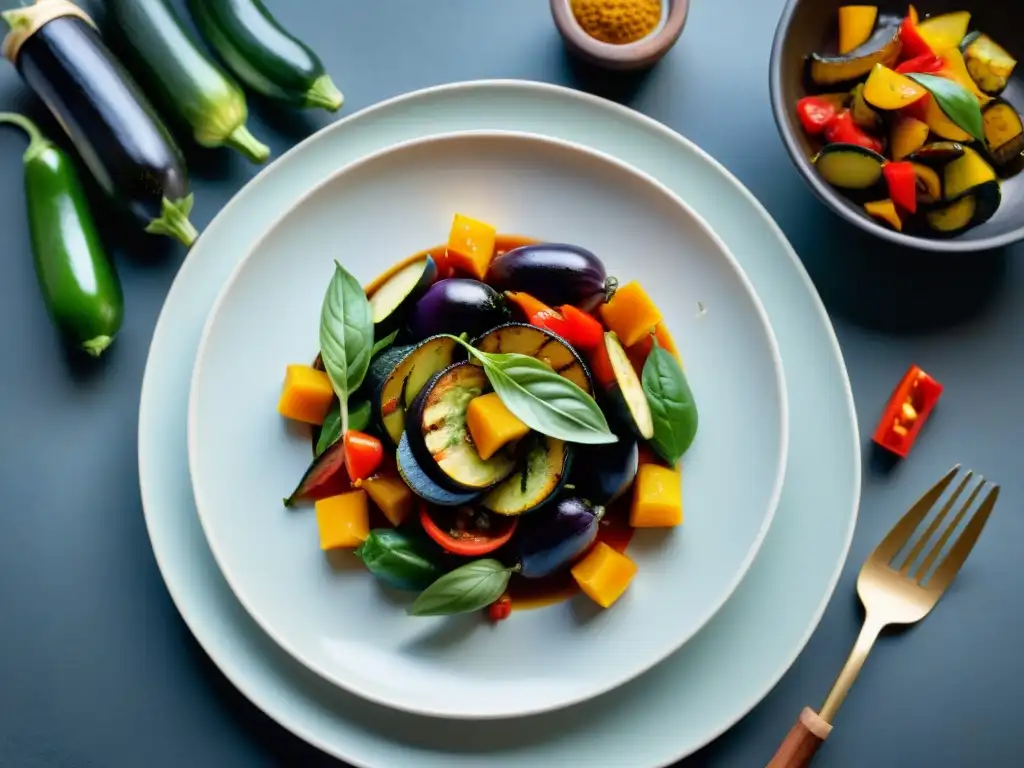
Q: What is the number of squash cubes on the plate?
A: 8